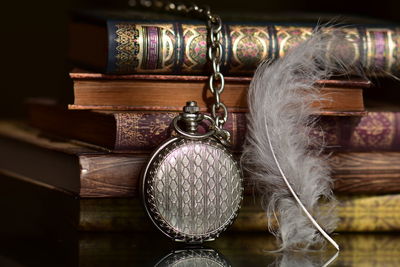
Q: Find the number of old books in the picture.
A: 5